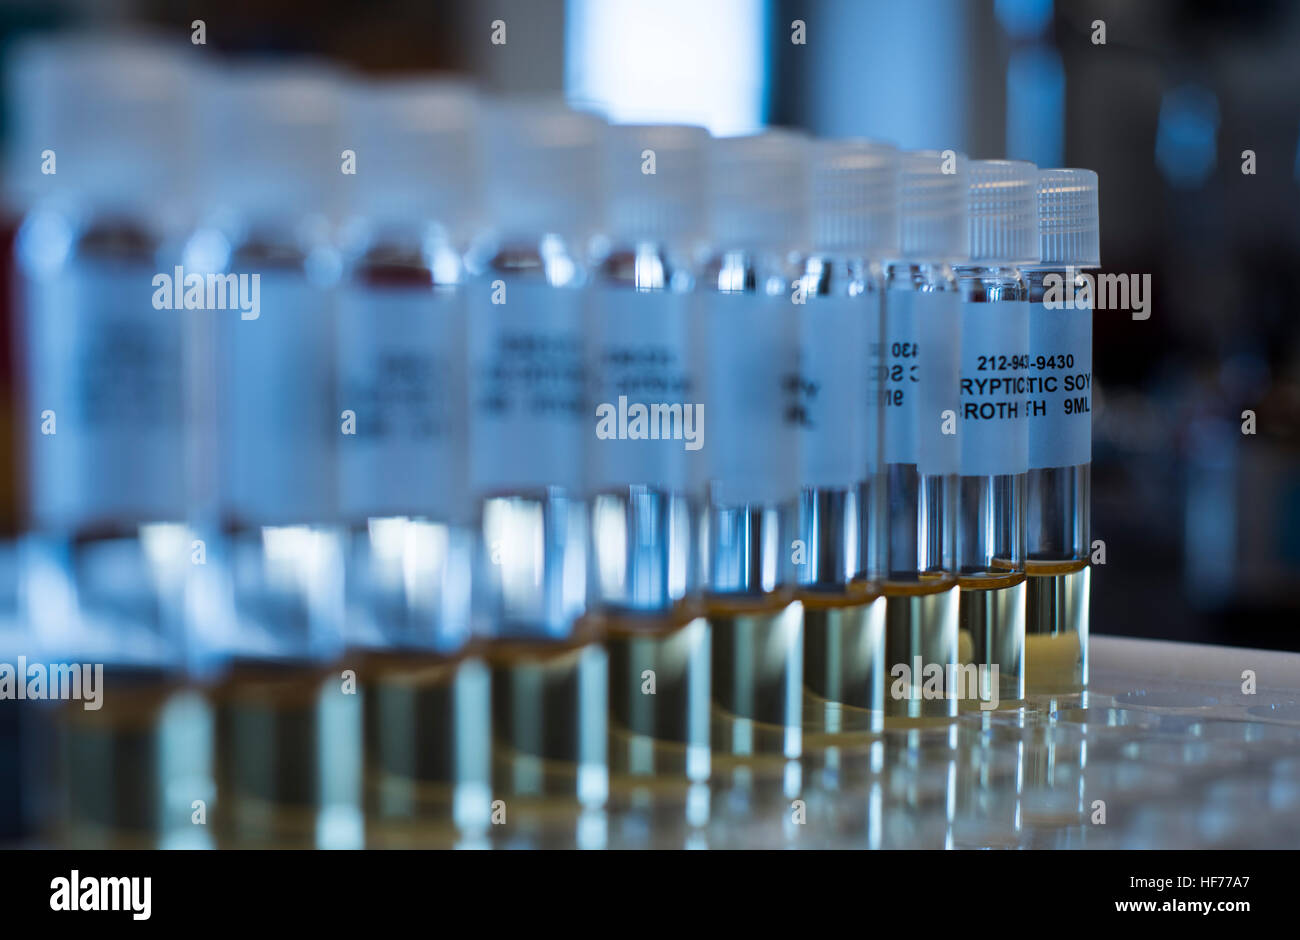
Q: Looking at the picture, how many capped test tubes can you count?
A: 10